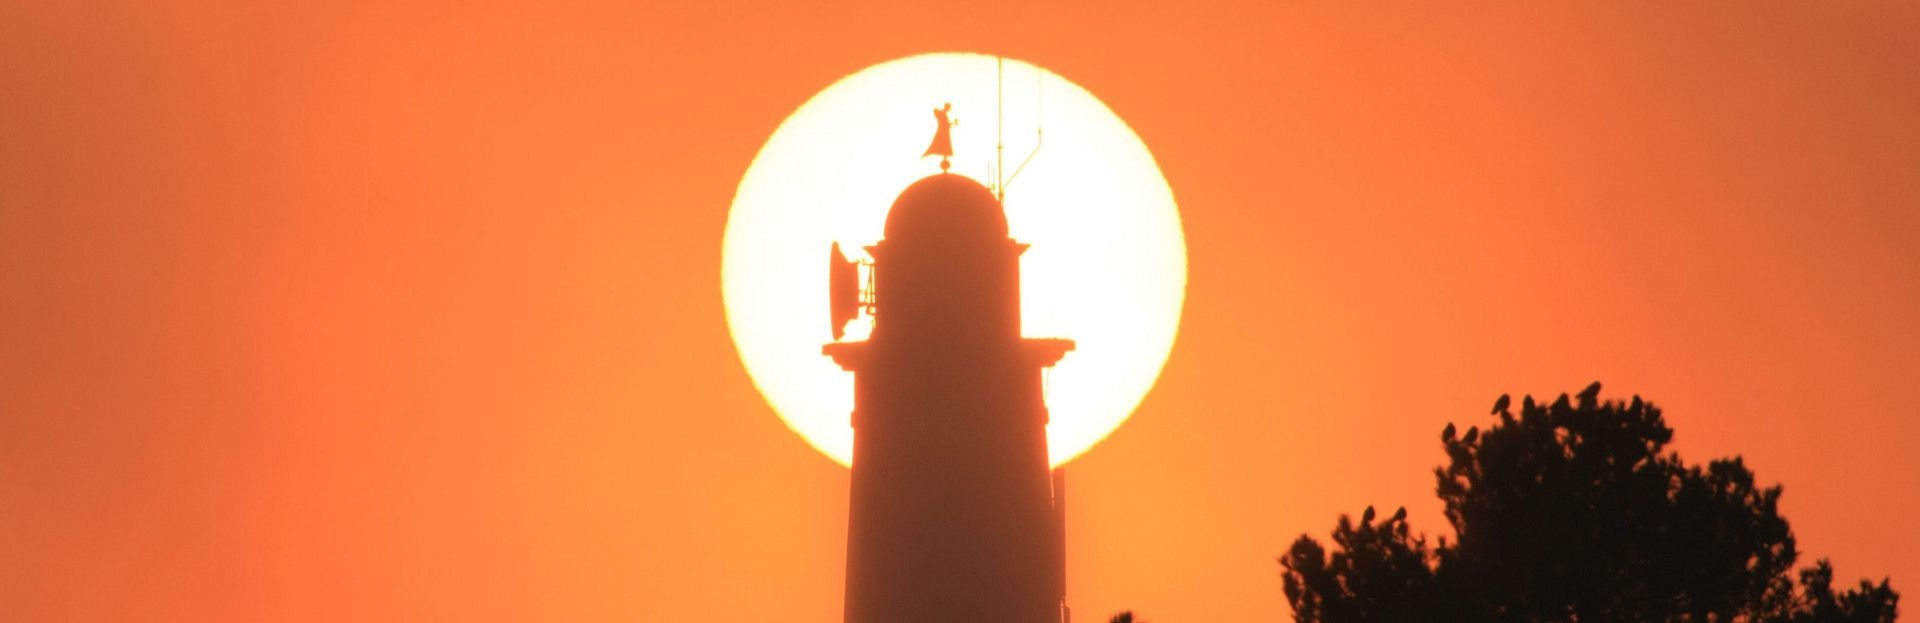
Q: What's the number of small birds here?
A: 9